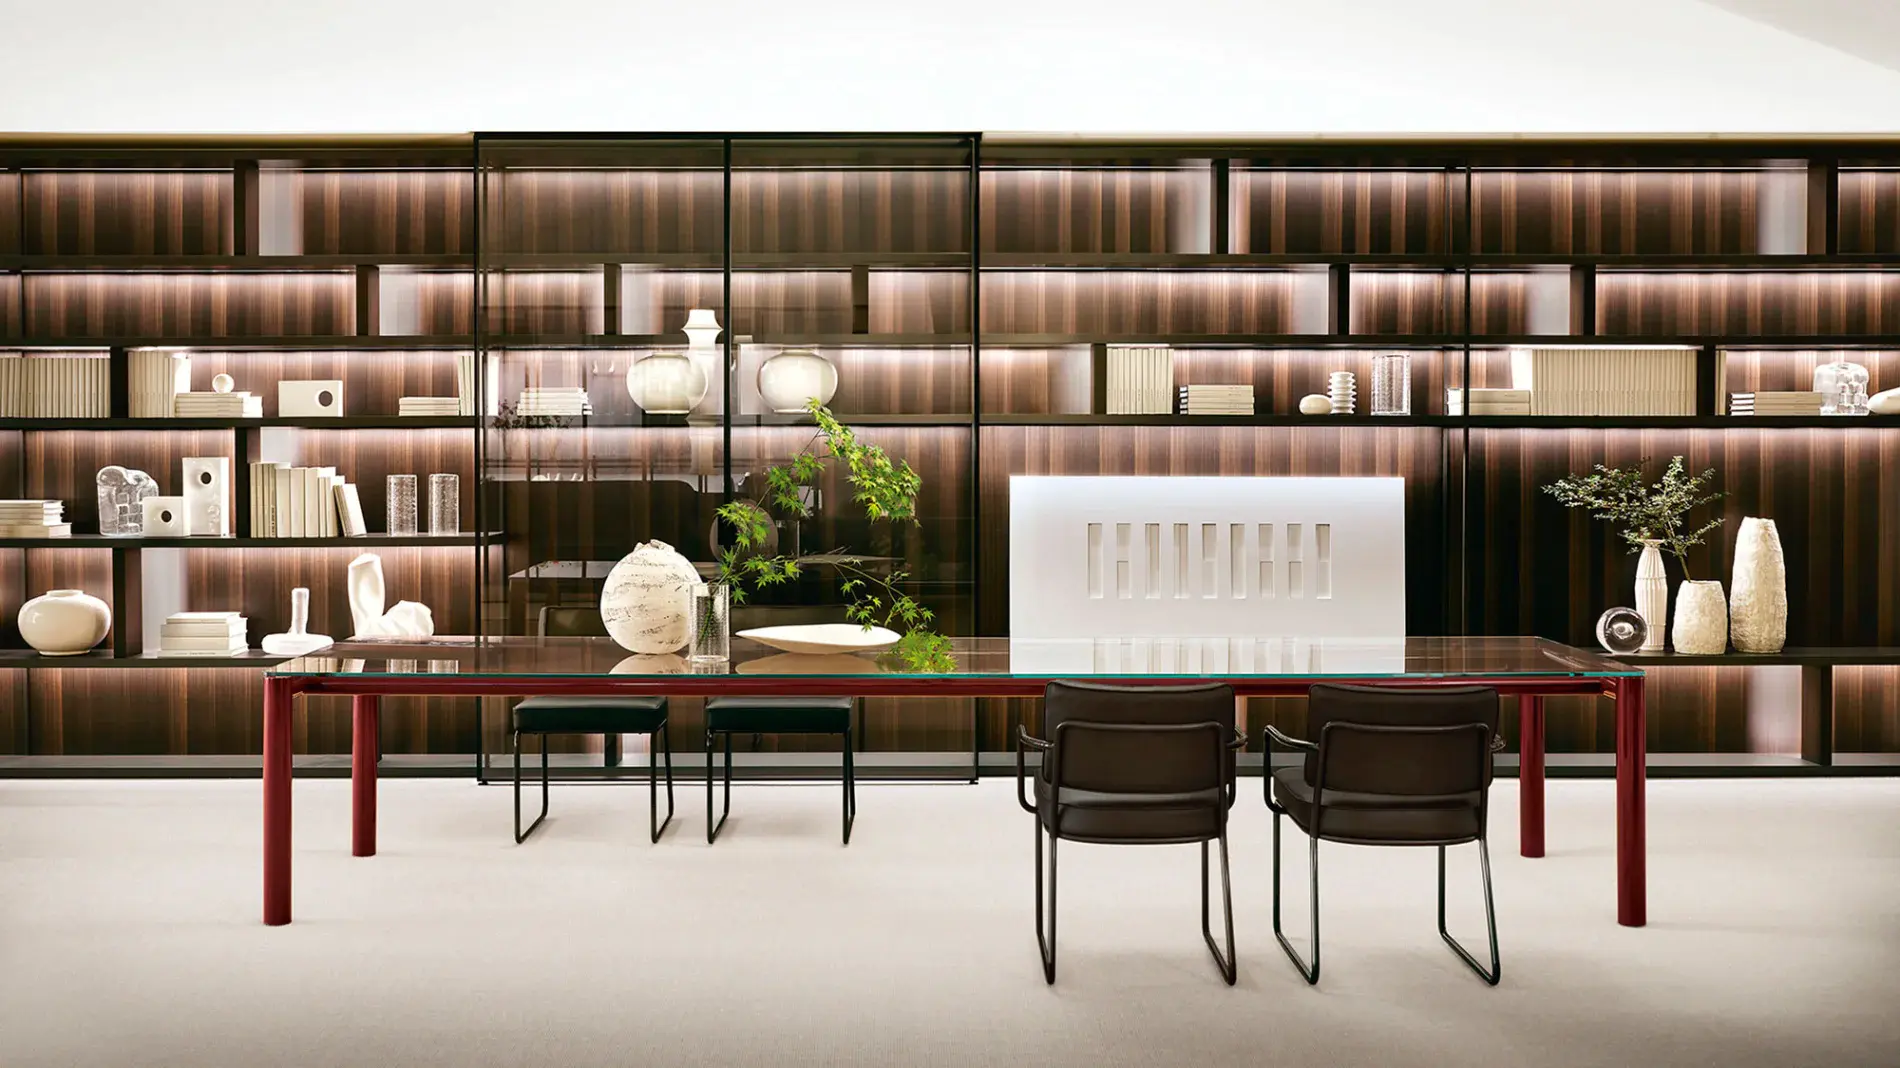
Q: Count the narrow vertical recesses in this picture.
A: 9